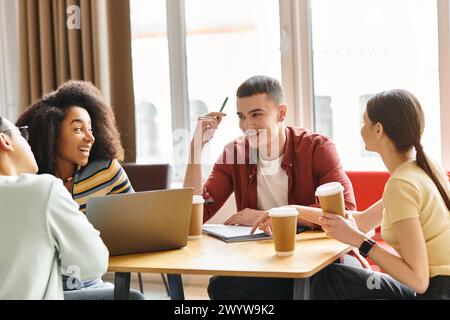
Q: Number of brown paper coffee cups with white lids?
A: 3